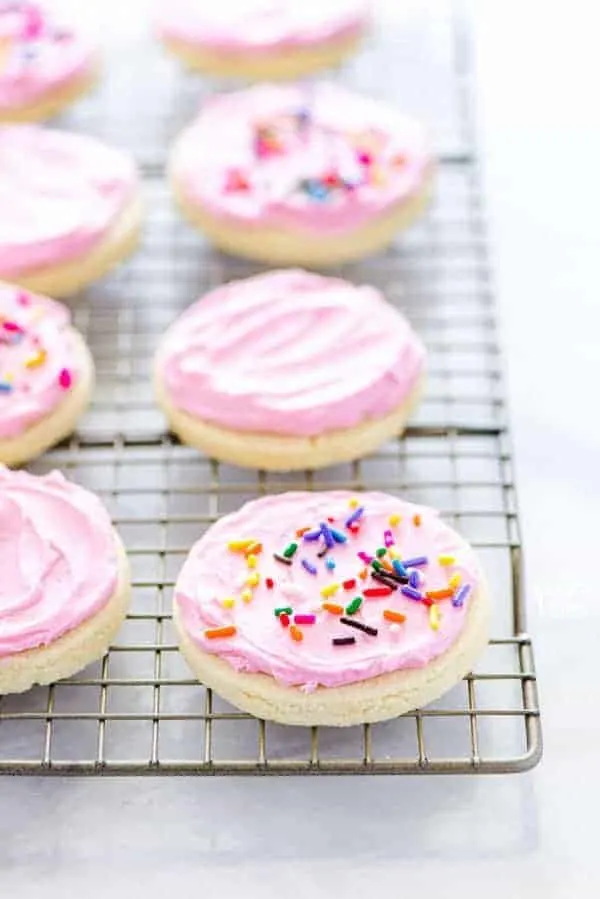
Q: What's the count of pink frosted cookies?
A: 8